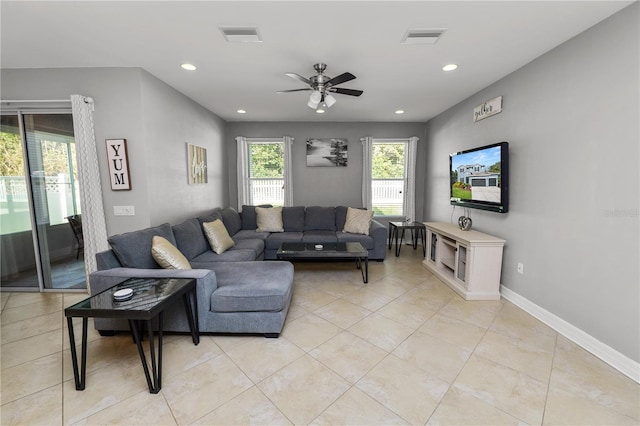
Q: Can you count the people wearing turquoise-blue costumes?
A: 0